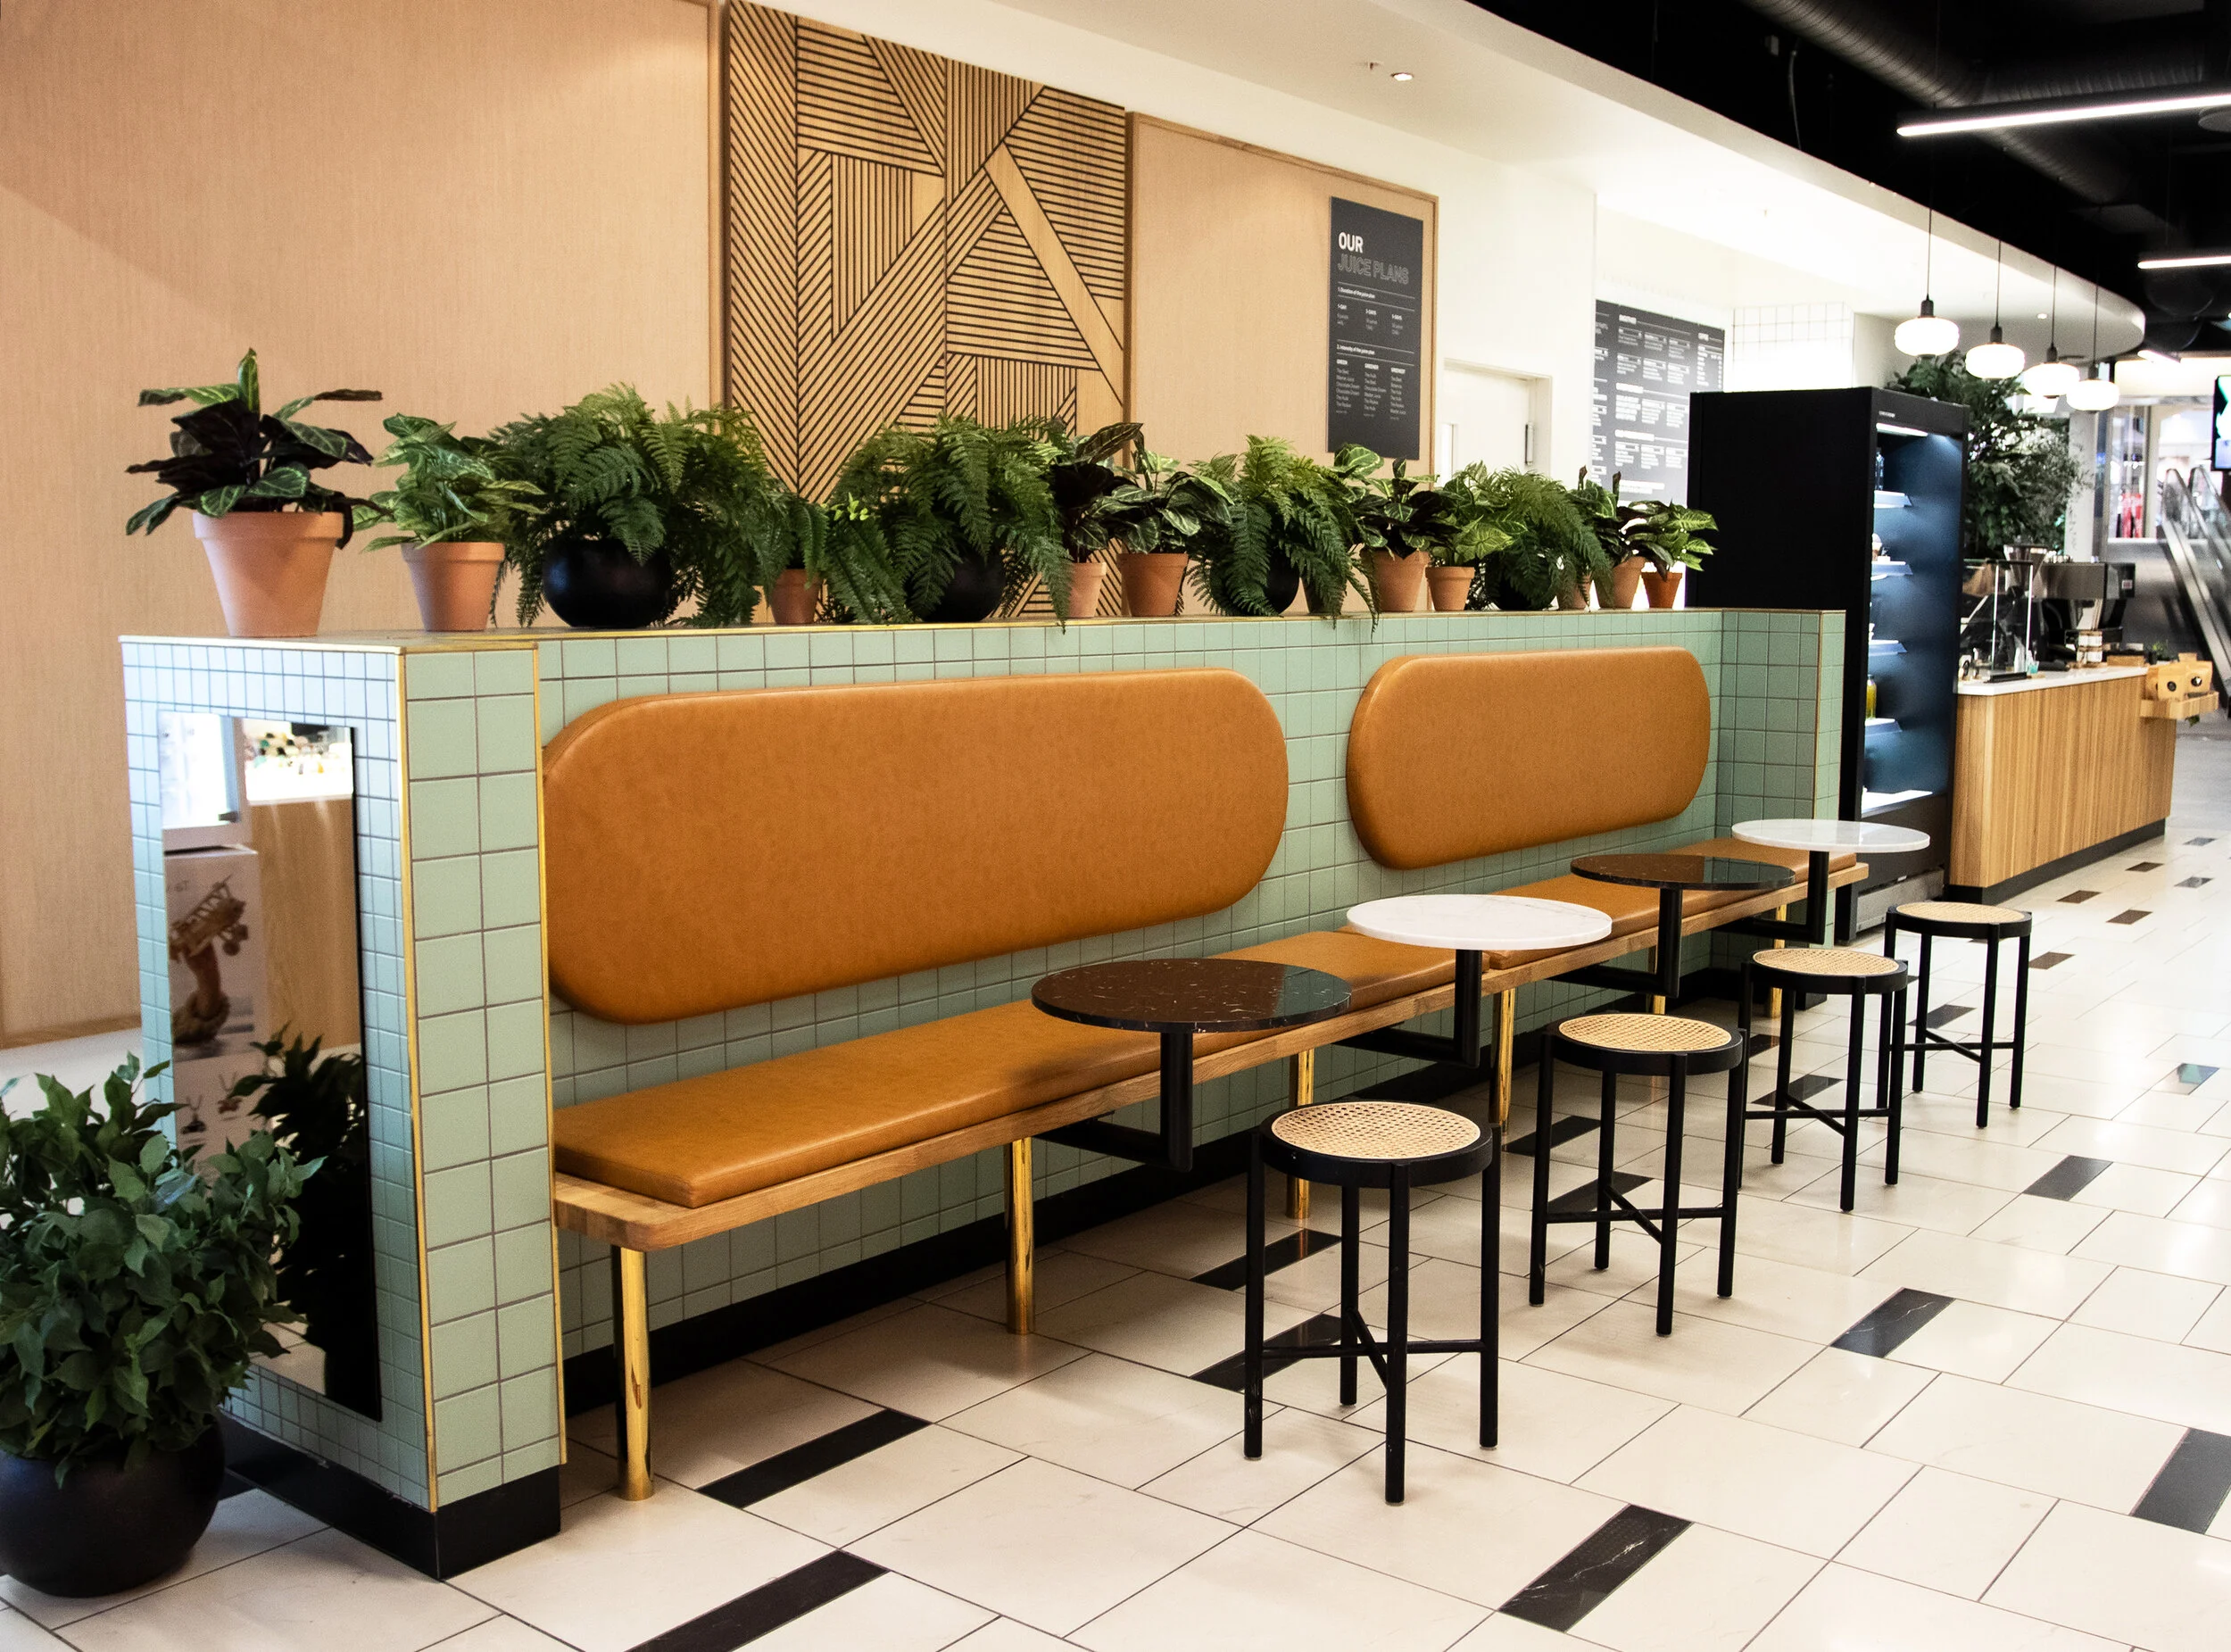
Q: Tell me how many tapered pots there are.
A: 11